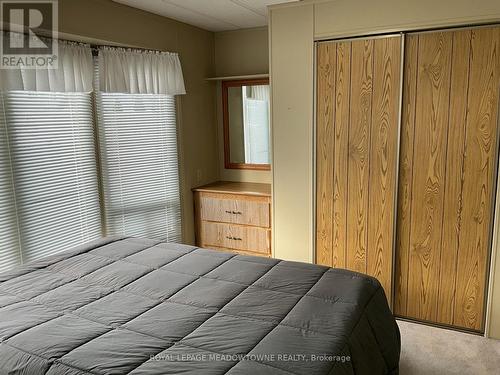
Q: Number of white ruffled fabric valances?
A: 2